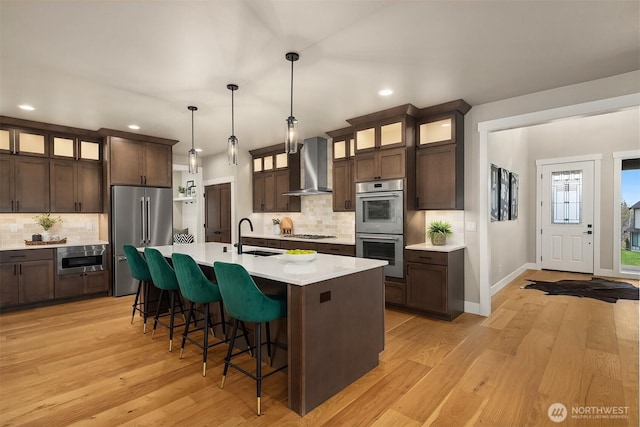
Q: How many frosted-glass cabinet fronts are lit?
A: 12